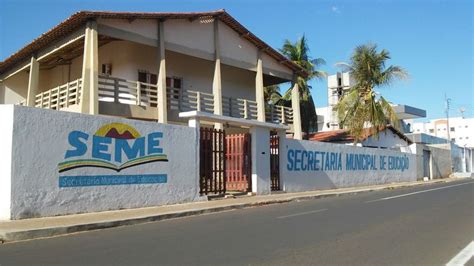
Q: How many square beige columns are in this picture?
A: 6